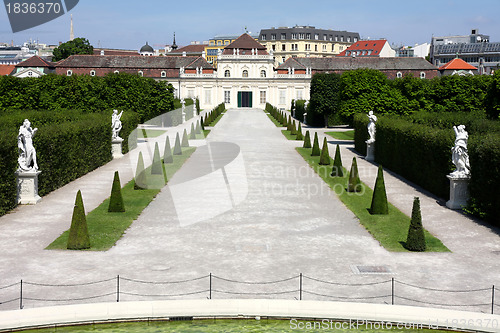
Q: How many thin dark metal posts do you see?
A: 6